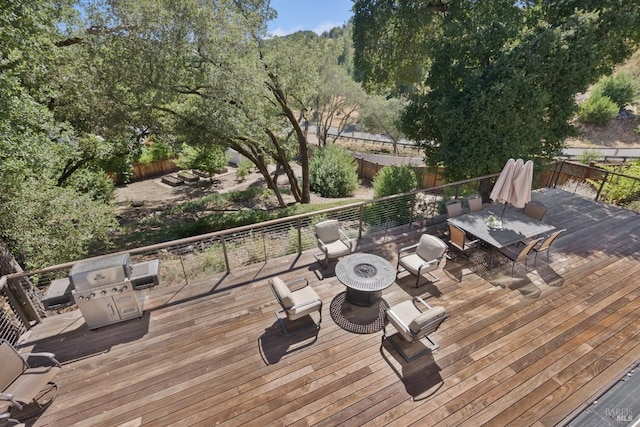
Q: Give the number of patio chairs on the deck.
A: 11